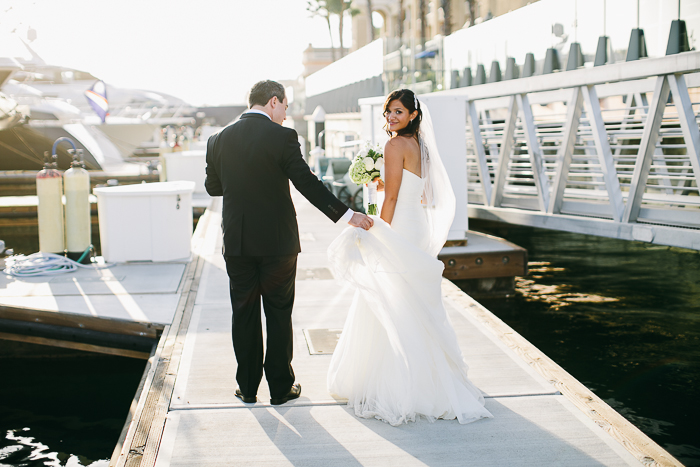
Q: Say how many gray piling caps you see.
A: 11